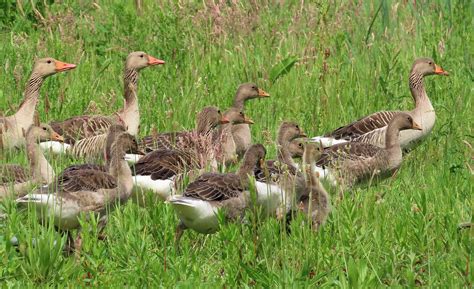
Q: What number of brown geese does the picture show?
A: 14